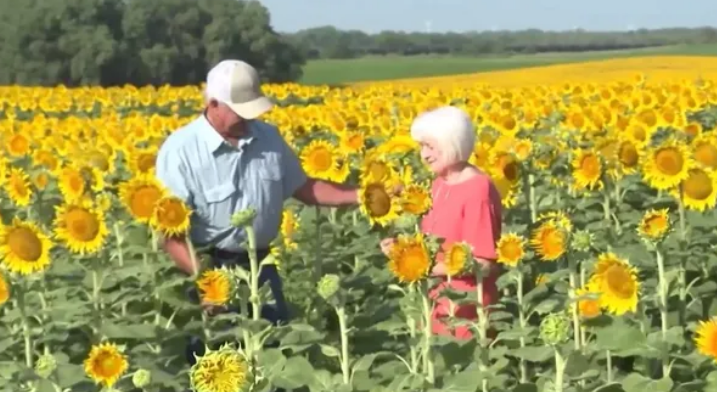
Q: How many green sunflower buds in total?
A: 6